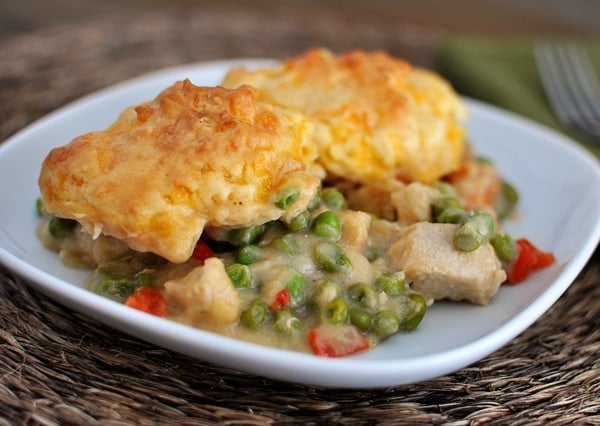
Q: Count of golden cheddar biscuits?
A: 2